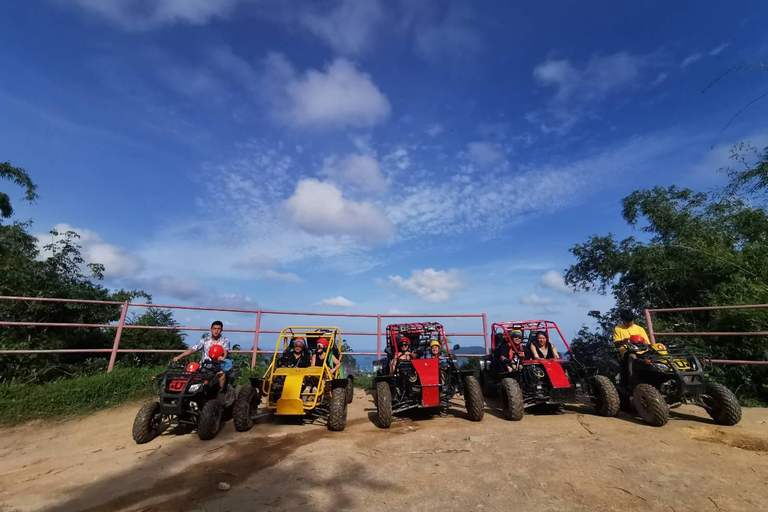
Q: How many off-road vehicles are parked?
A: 5